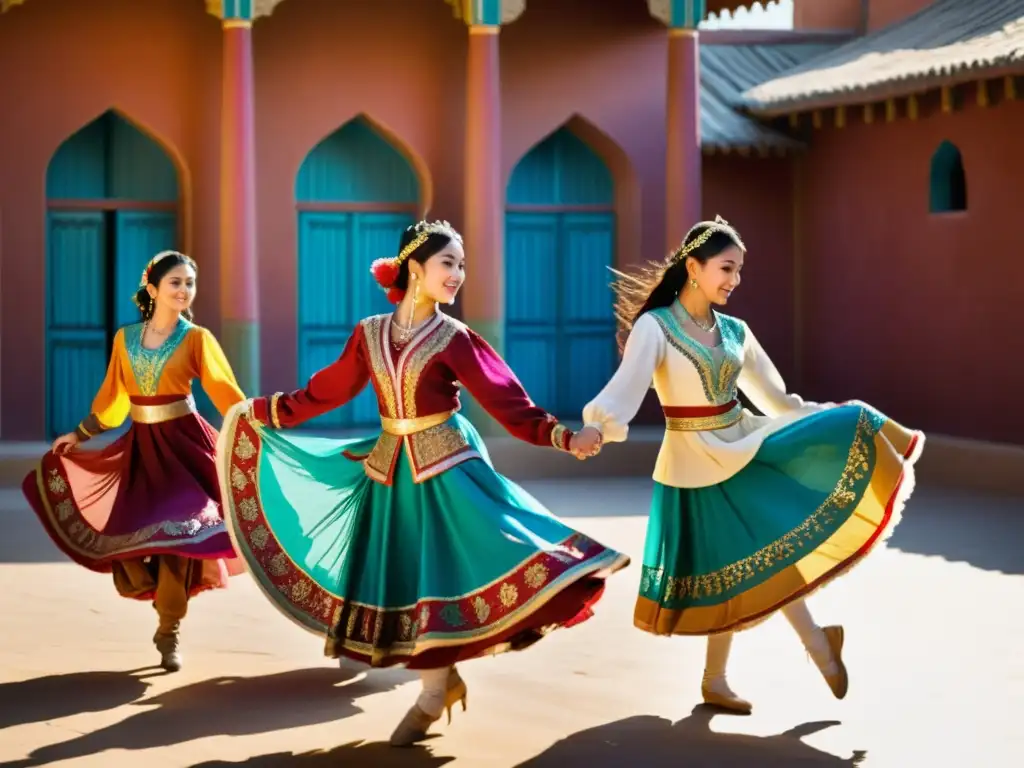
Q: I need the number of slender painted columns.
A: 3